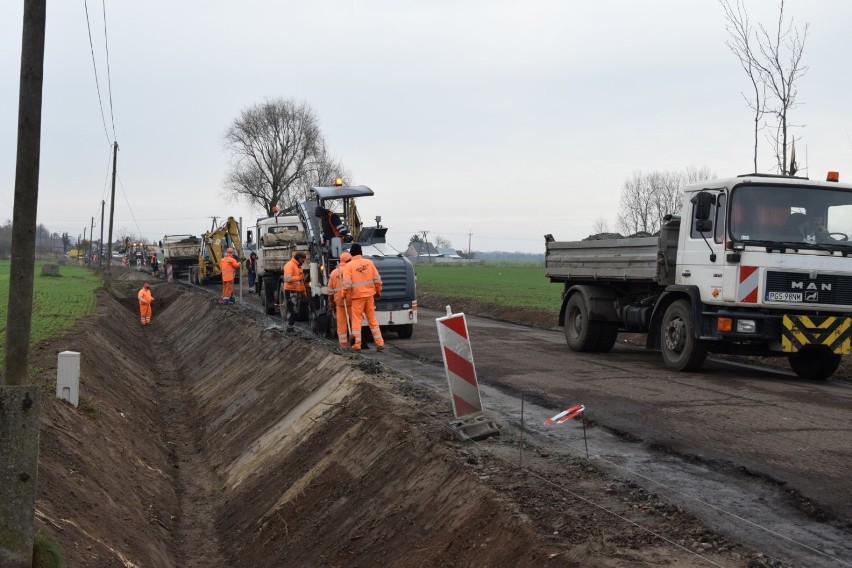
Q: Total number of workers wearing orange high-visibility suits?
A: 5